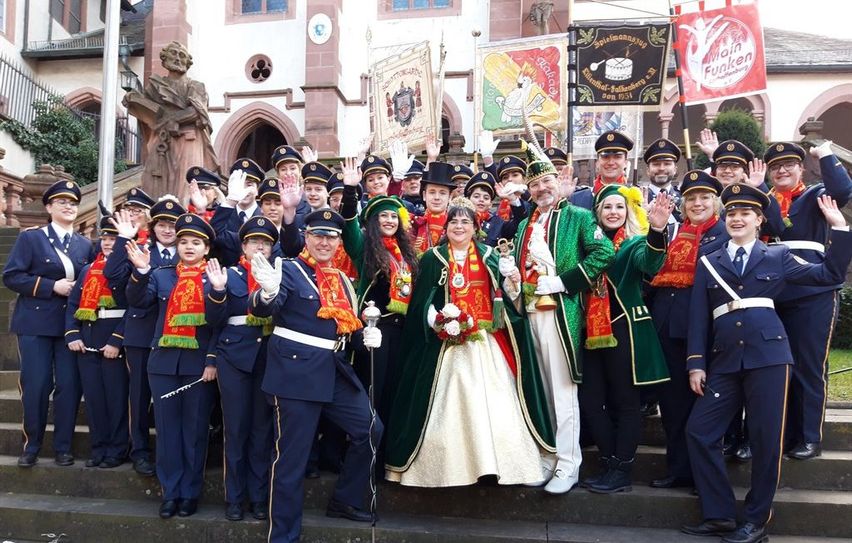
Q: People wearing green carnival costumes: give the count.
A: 4